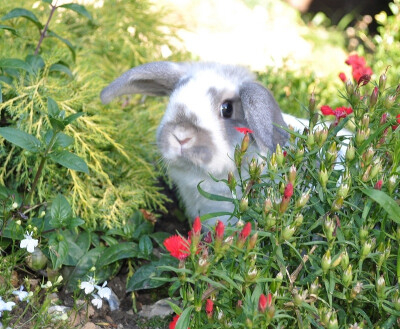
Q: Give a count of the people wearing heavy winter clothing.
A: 0